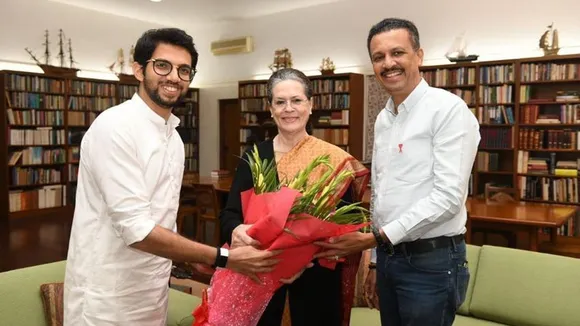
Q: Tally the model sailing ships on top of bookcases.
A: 6